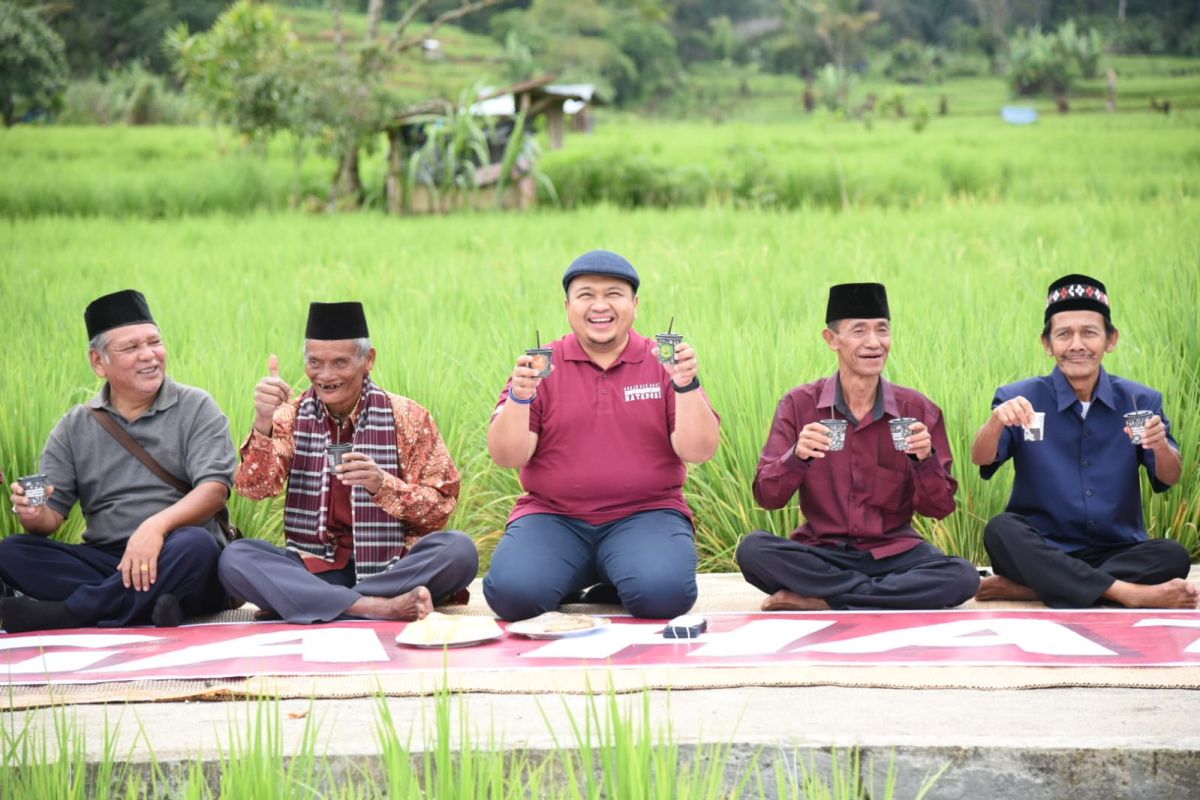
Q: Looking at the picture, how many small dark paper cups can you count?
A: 7